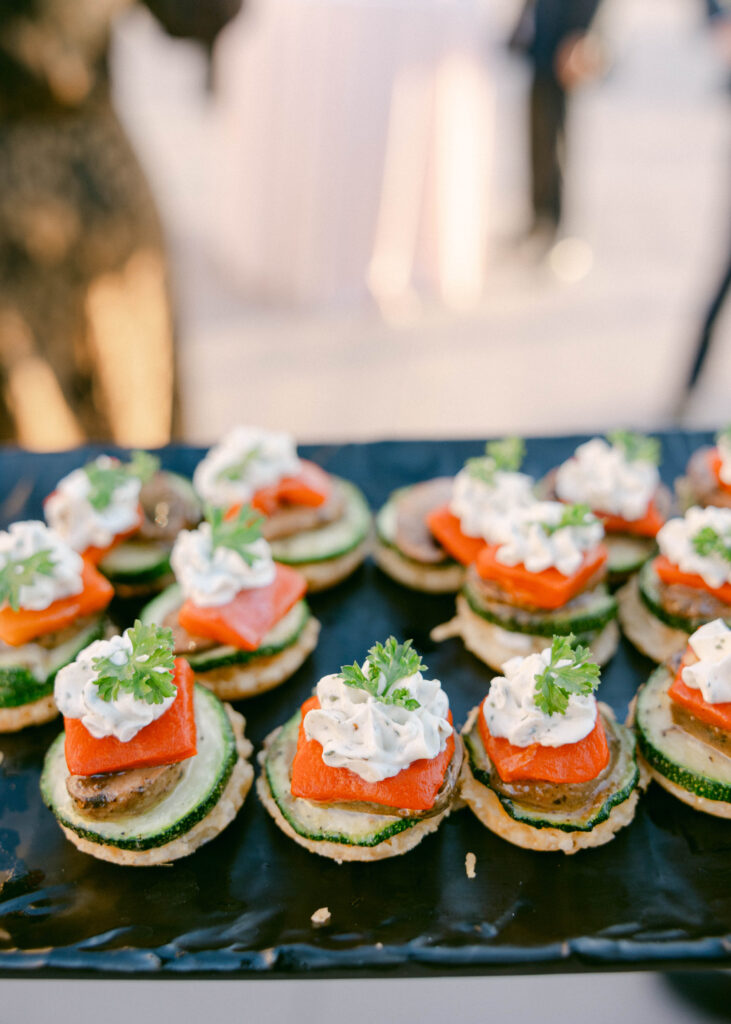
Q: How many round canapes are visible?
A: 13